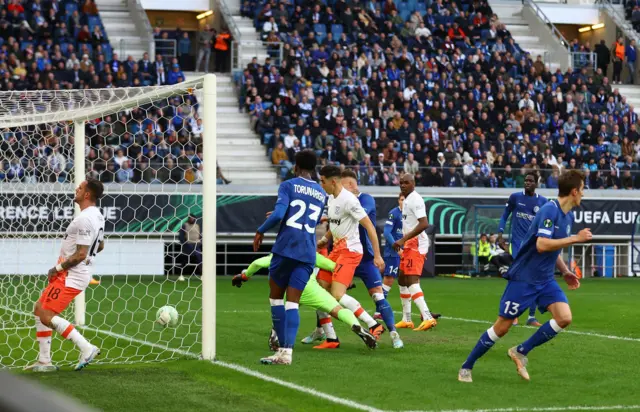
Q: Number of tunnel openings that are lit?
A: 2